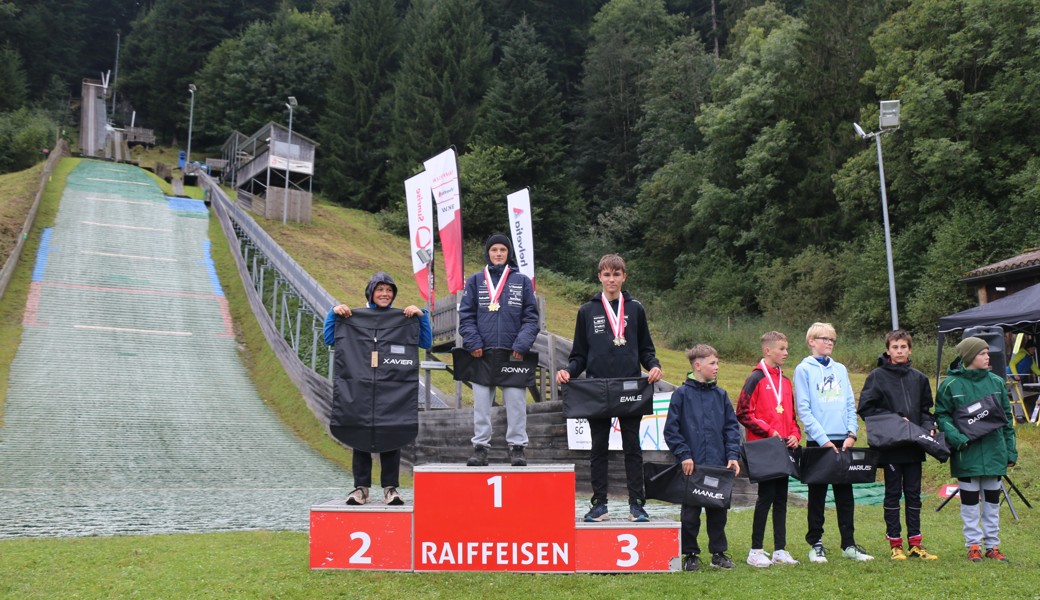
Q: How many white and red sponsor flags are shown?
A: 3